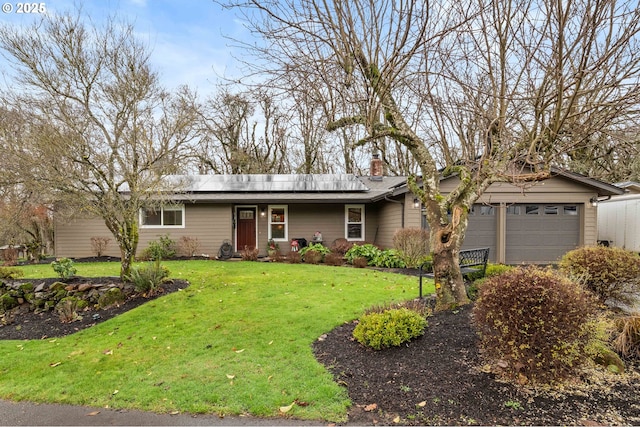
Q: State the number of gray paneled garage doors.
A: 2